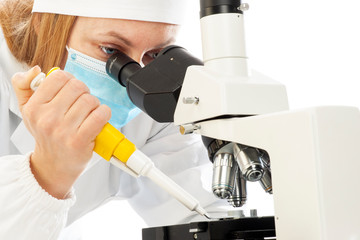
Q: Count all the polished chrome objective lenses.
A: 4